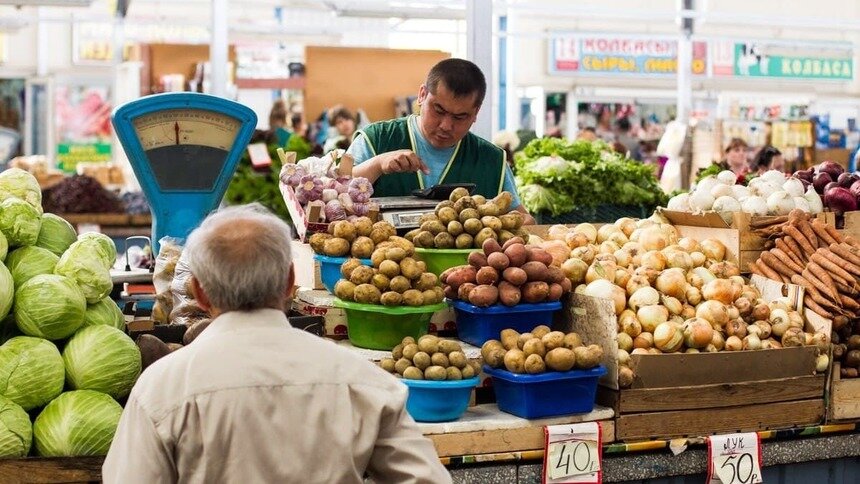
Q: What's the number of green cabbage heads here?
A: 14